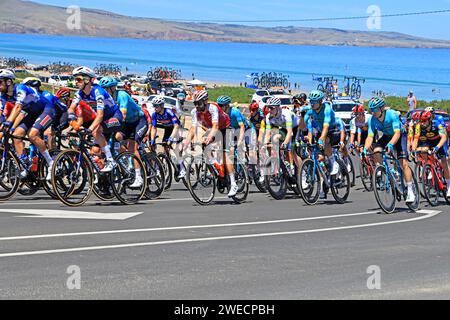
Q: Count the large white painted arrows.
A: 1